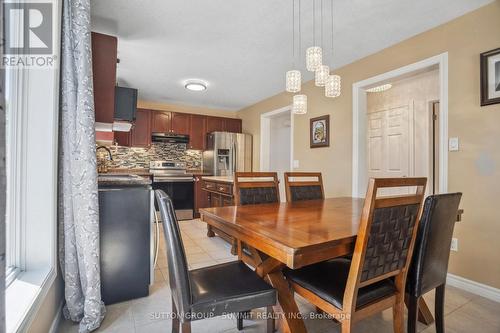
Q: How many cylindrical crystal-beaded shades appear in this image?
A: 5